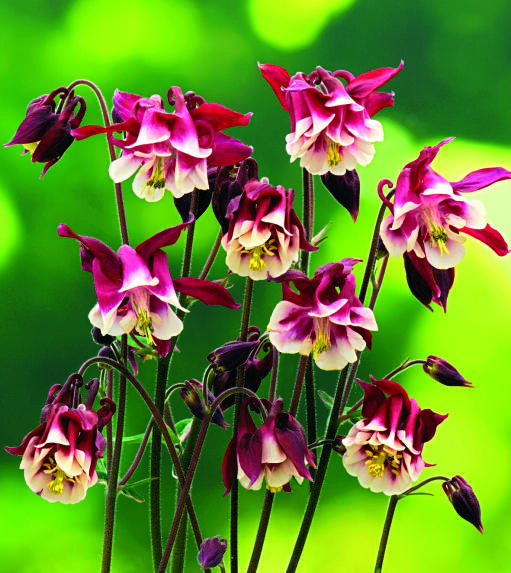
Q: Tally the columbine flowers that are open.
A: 9